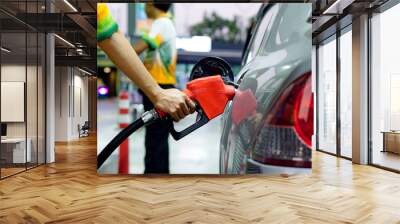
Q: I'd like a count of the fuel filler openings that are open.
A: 1